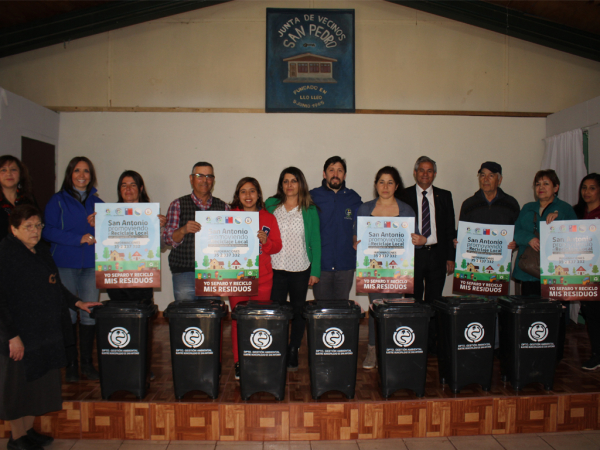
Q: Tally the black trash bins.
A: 7